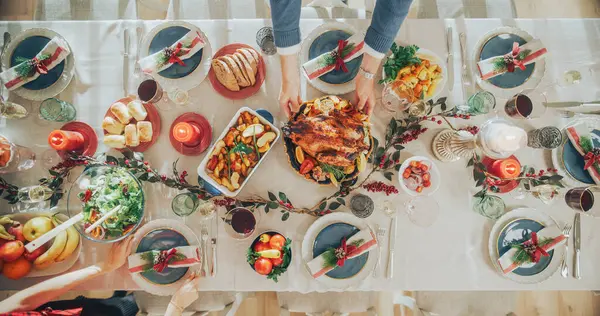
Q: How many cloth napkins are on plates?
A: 8